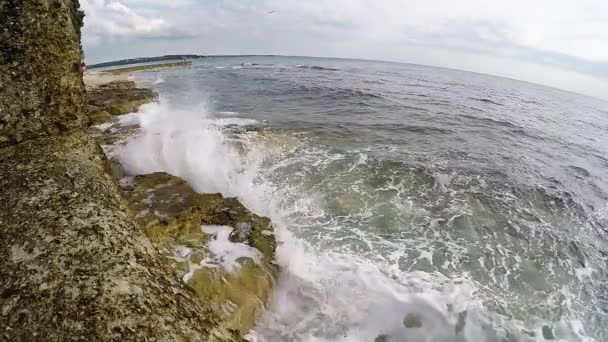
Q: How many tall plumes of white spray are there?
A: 1